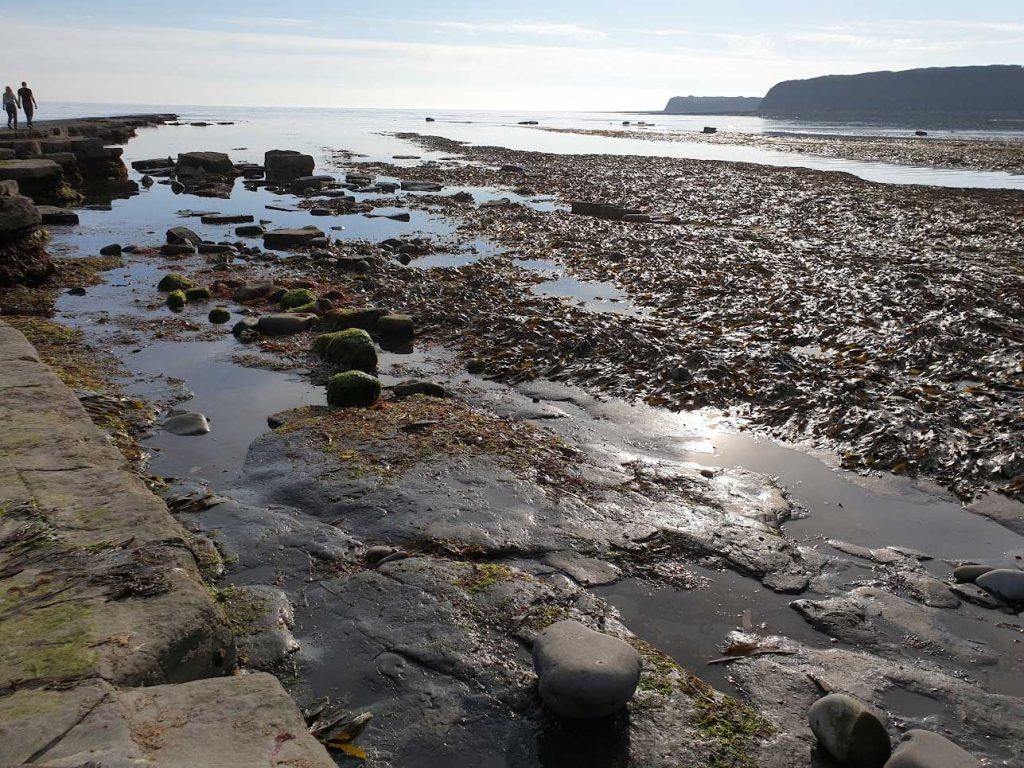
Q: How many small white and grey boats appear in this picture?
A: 0